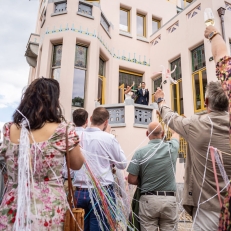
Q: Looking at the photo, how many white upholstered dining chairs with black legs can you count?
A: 0